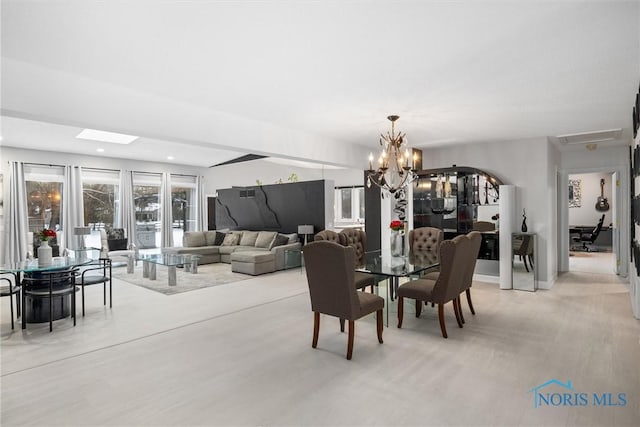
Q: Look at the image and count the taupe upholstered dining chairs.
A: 6